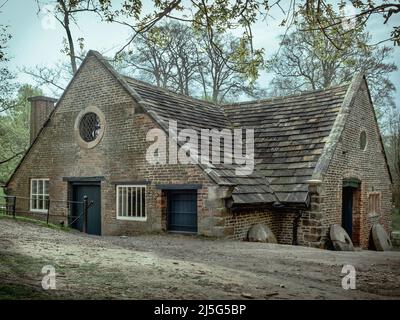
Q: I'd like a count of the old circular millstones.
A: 3